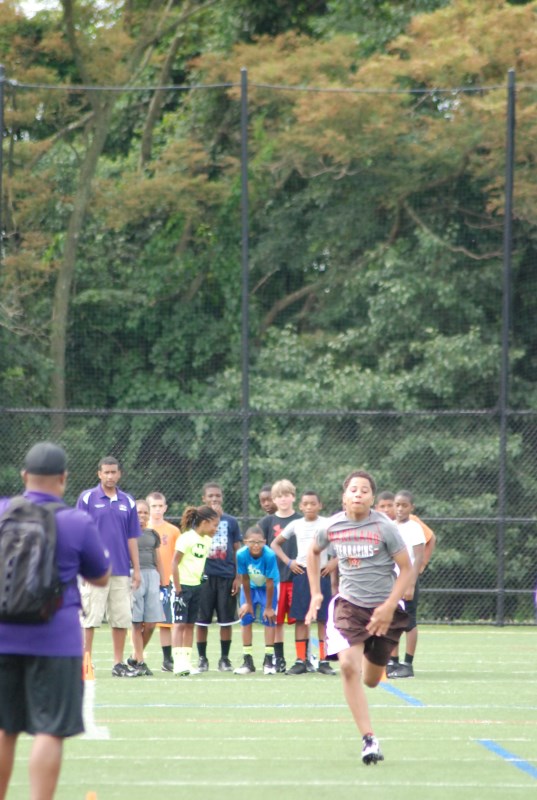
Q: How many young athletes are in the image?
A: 11